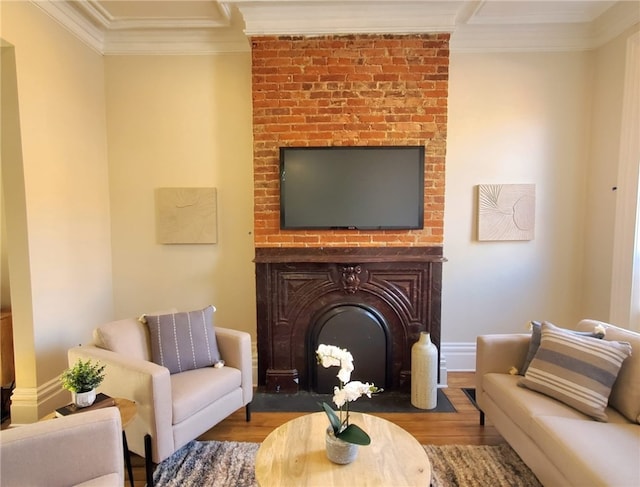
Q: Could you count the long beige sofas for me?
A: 1